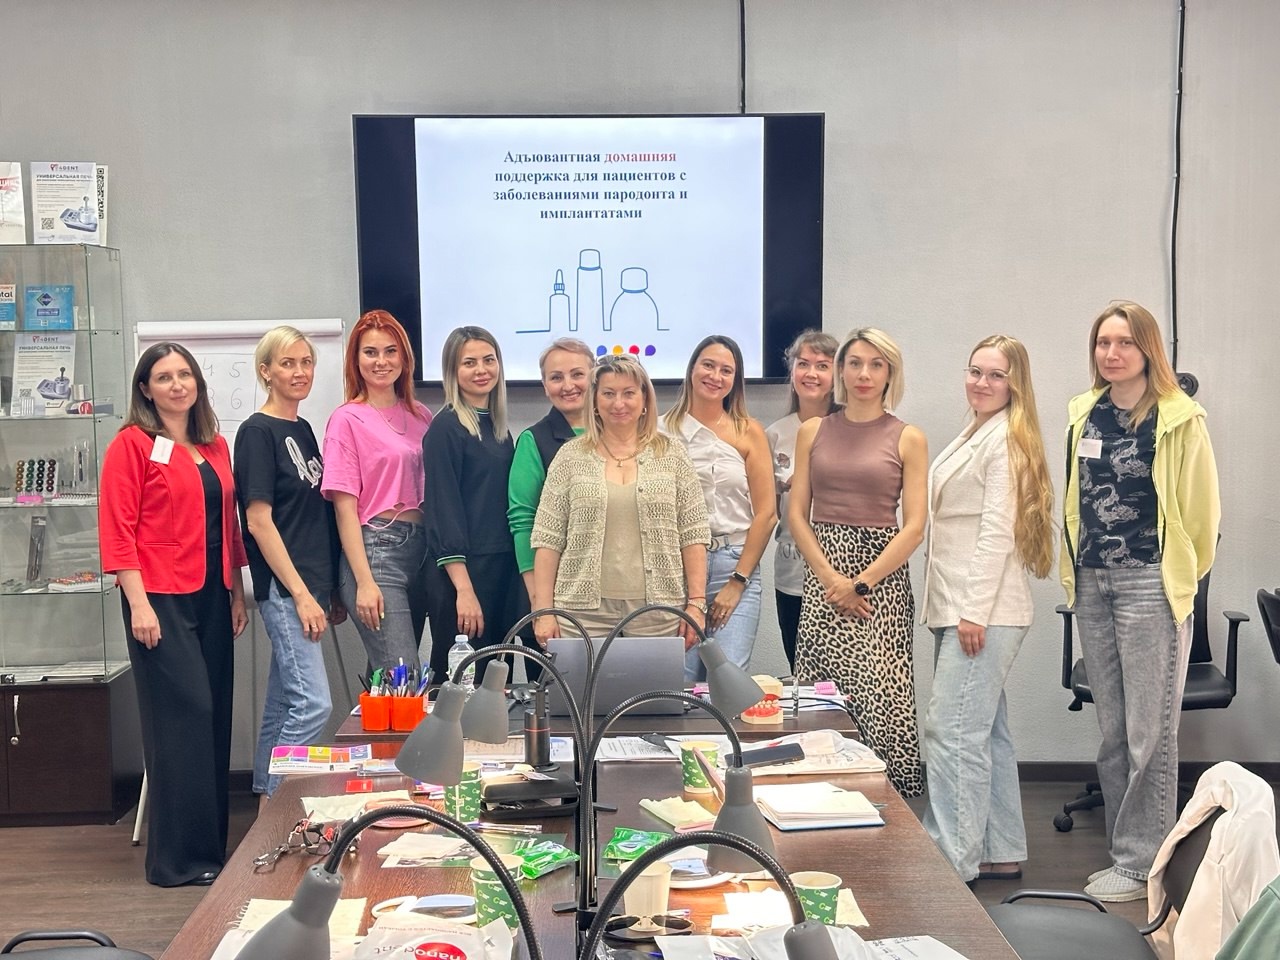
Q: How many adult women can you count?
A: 11